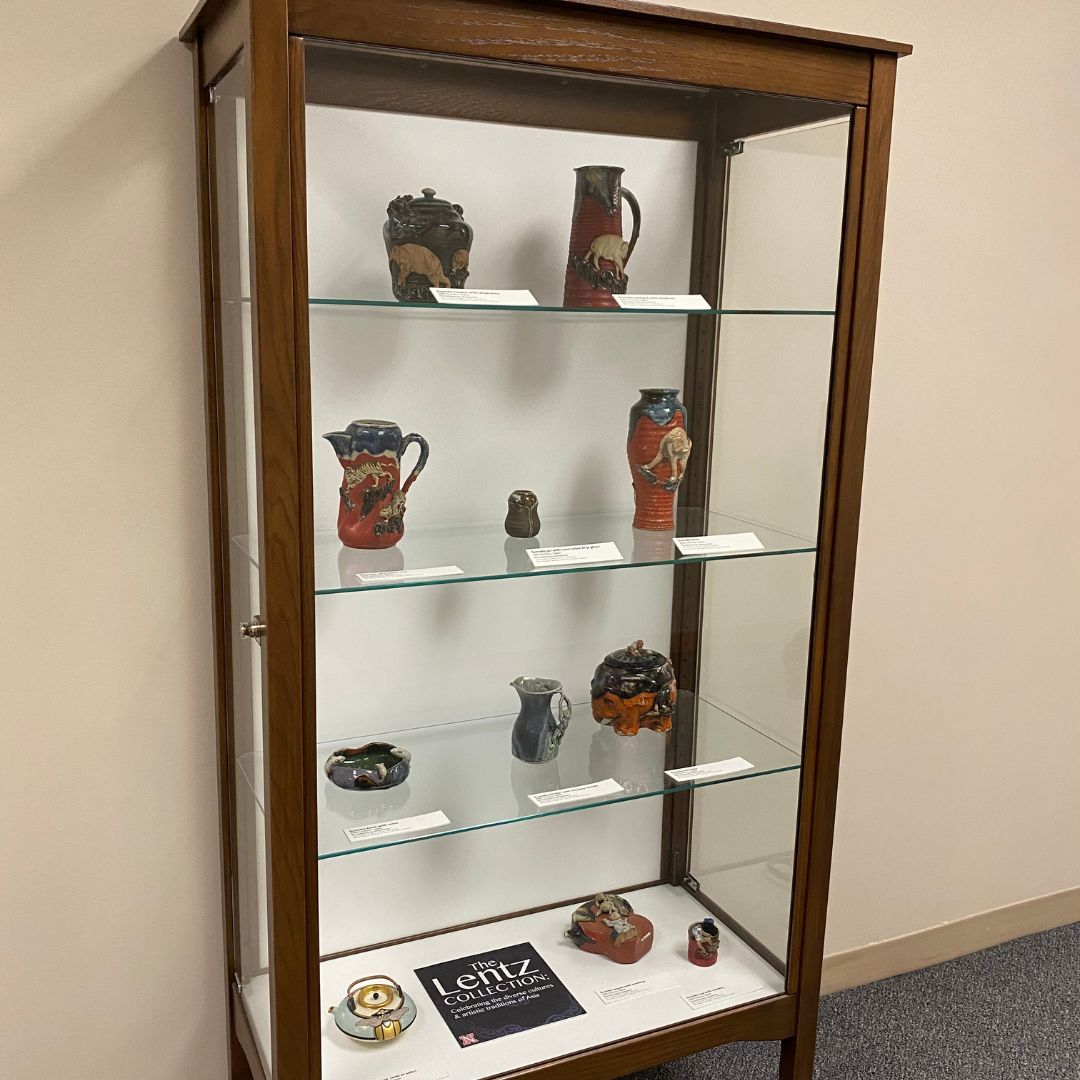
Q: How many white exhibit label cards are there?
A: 11